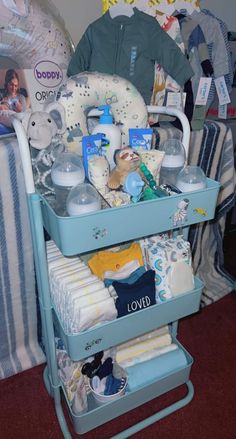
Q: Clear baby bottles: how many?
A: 4